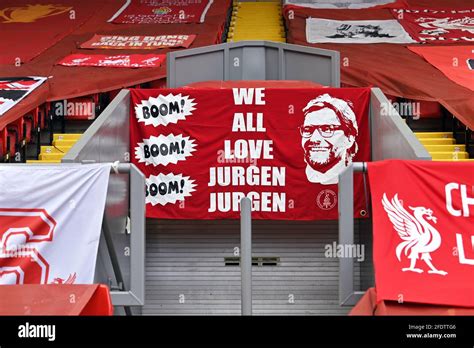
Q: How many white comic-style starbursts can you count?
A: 3